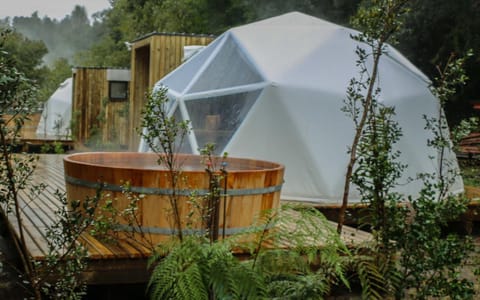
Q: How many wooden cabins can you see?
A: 2